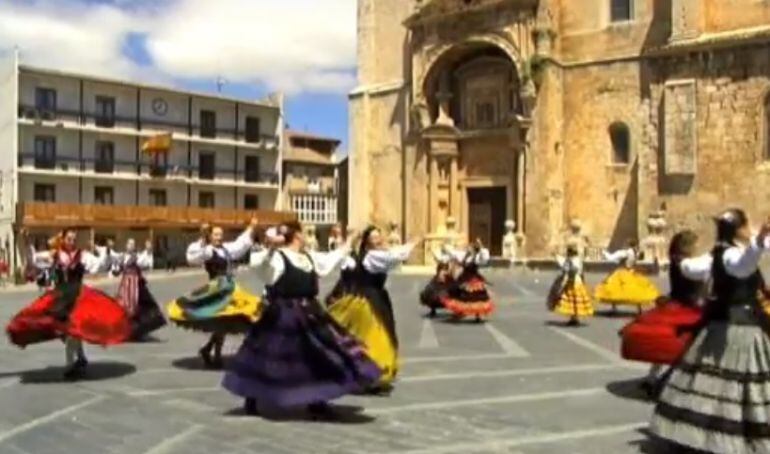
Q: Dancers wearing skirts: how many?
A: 11